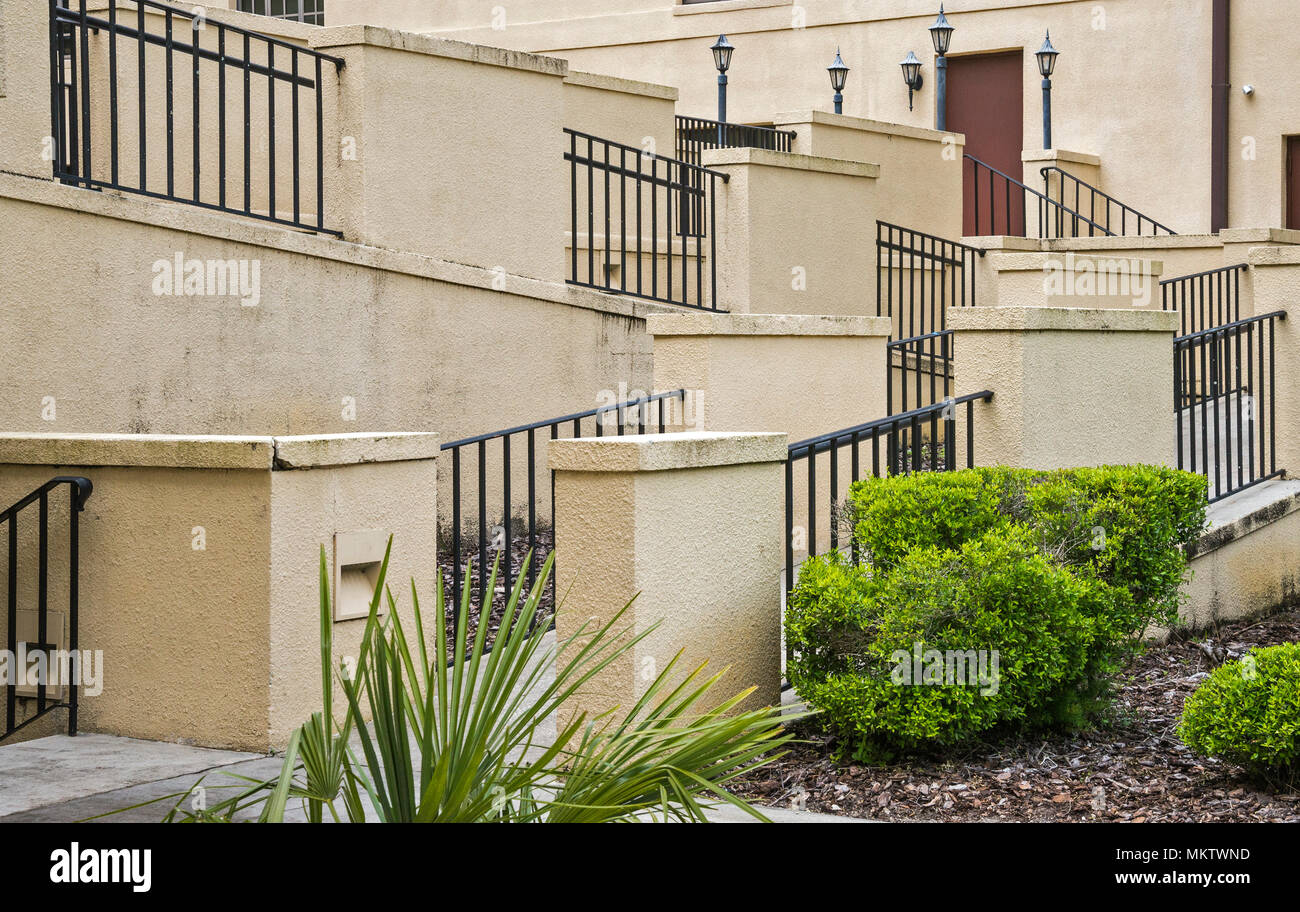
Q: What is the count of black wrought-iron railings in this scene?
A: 12